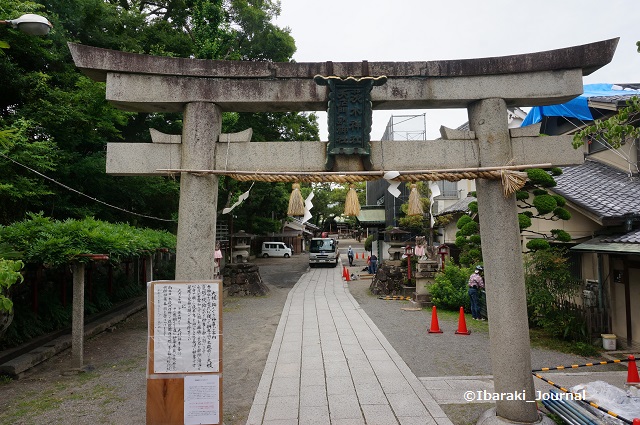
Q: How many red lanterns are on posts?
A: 2